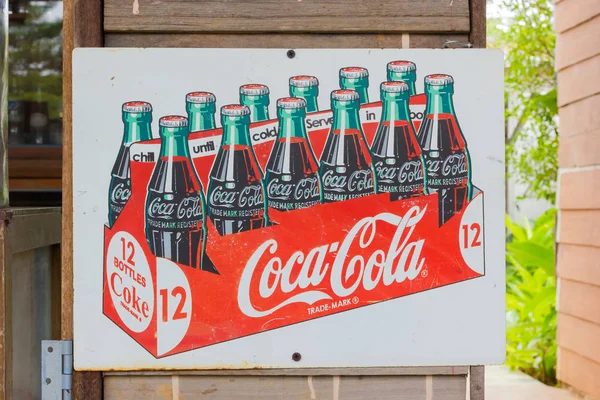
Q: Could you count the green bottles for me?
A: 12